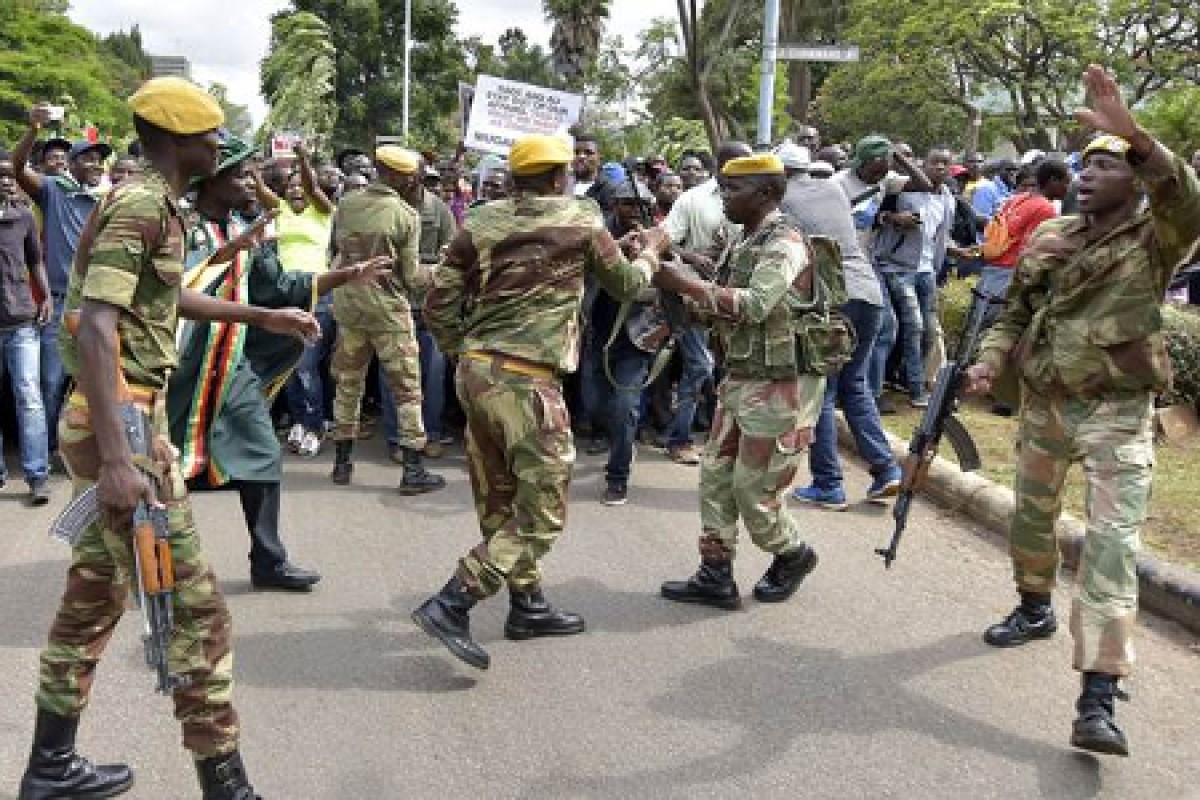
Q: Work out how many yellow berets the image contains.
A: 5